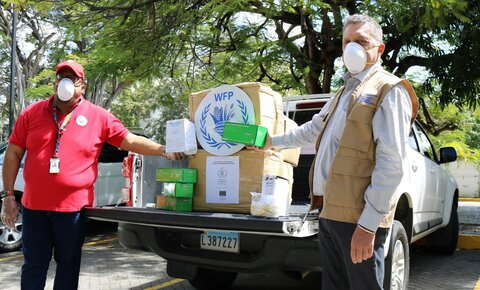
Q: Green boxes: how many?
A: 4